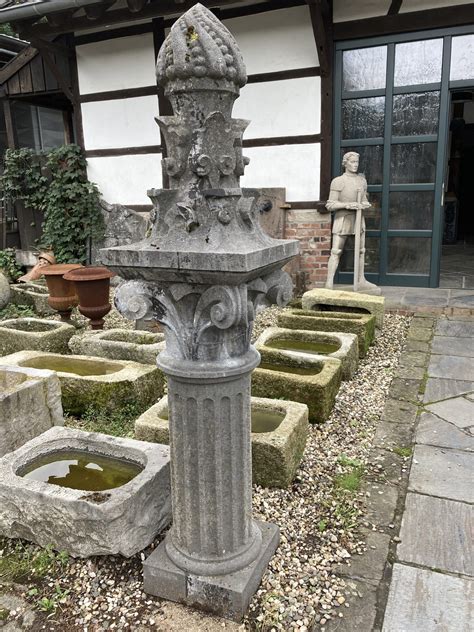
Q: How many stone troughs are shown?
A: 11